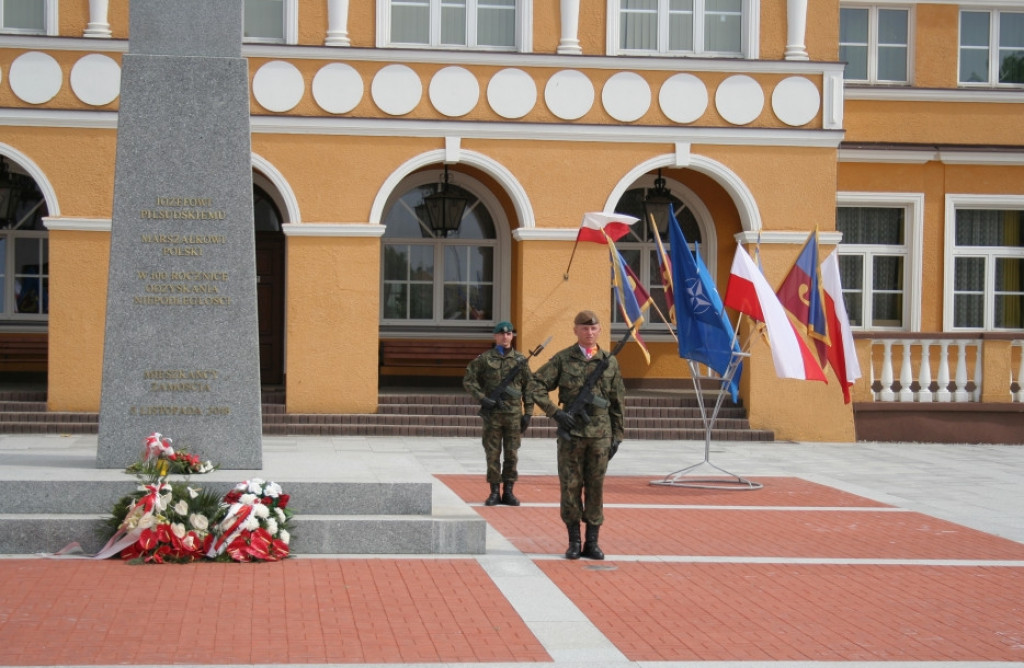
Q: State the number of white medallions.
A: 12